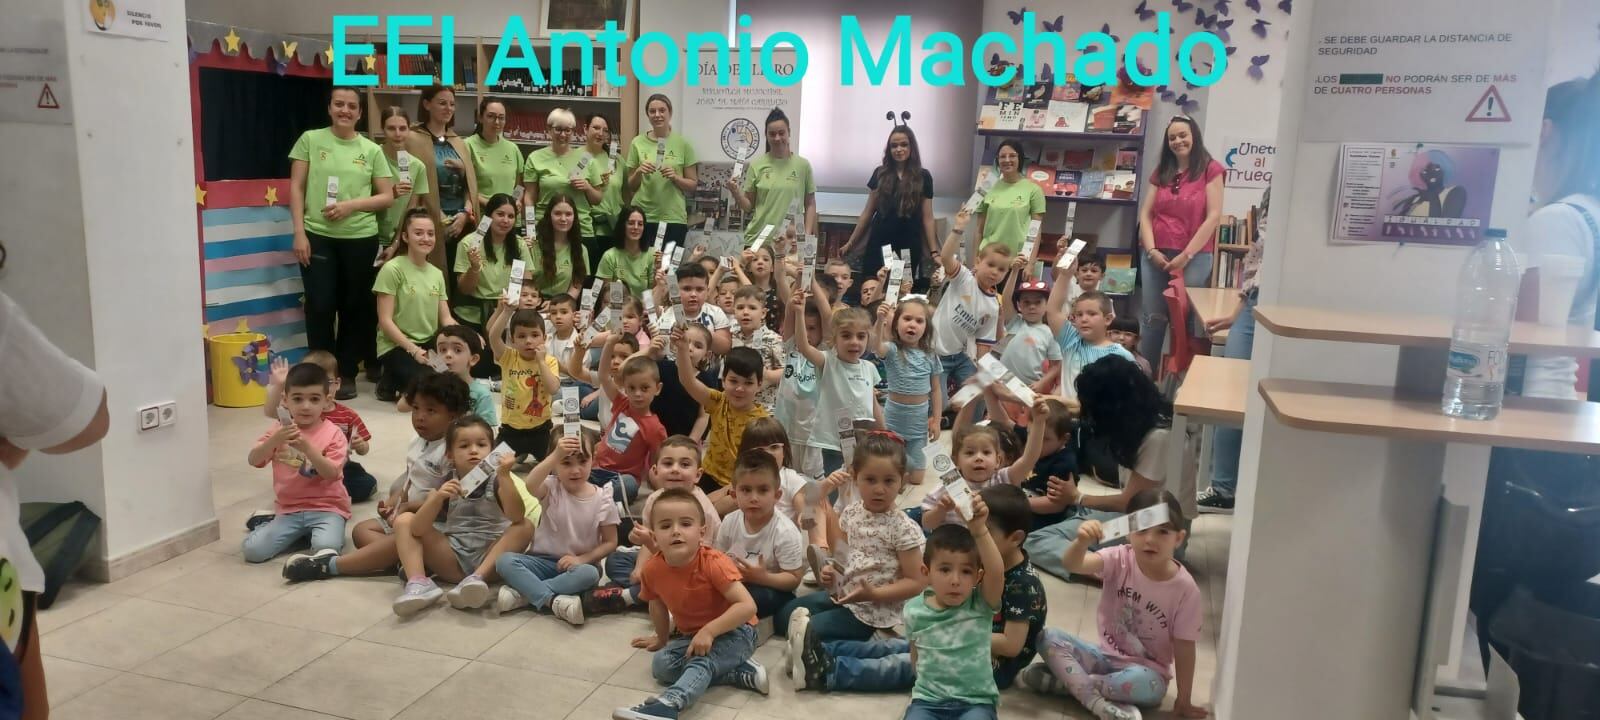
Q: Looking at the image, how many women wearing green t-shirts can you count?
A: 12